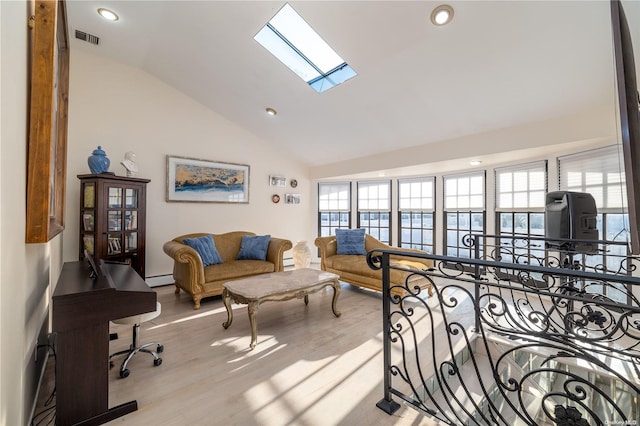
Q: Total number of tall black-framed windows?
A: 6